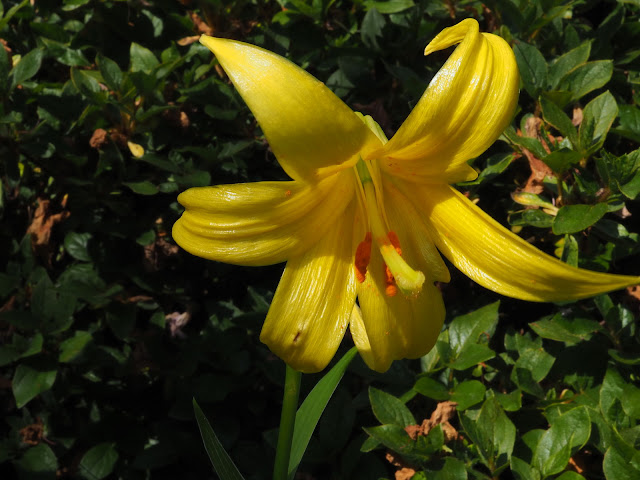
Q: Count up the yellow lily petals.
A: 6